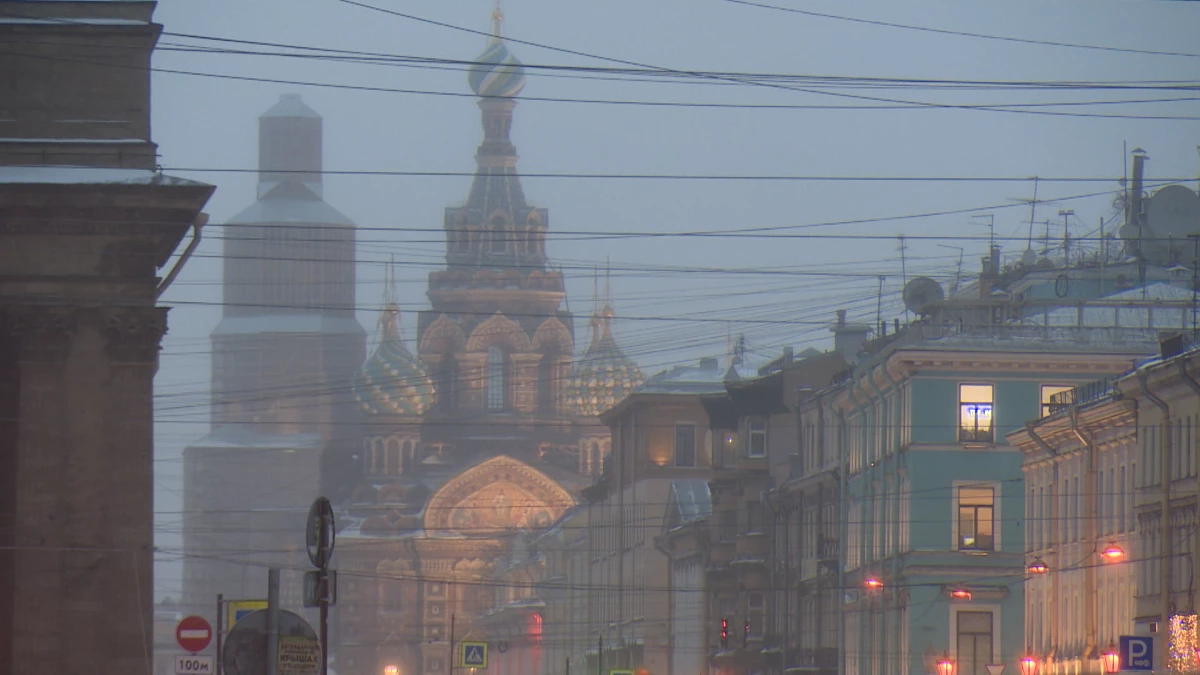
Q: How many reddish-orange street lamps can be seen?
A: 7